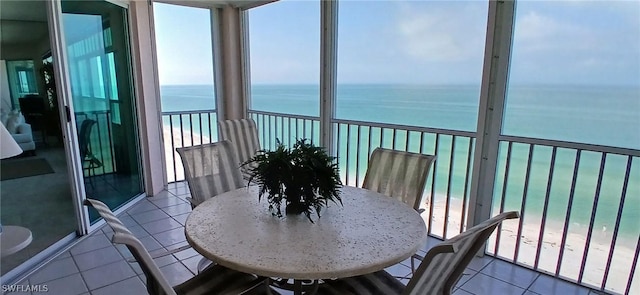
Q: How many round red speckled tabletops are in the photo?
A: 0